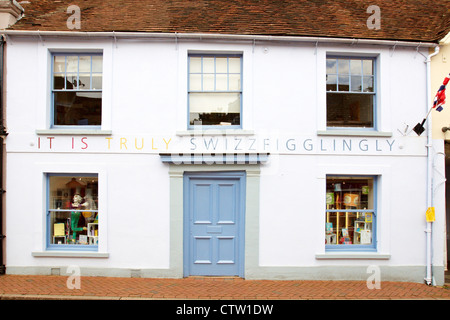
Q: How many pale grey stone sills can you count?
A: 5